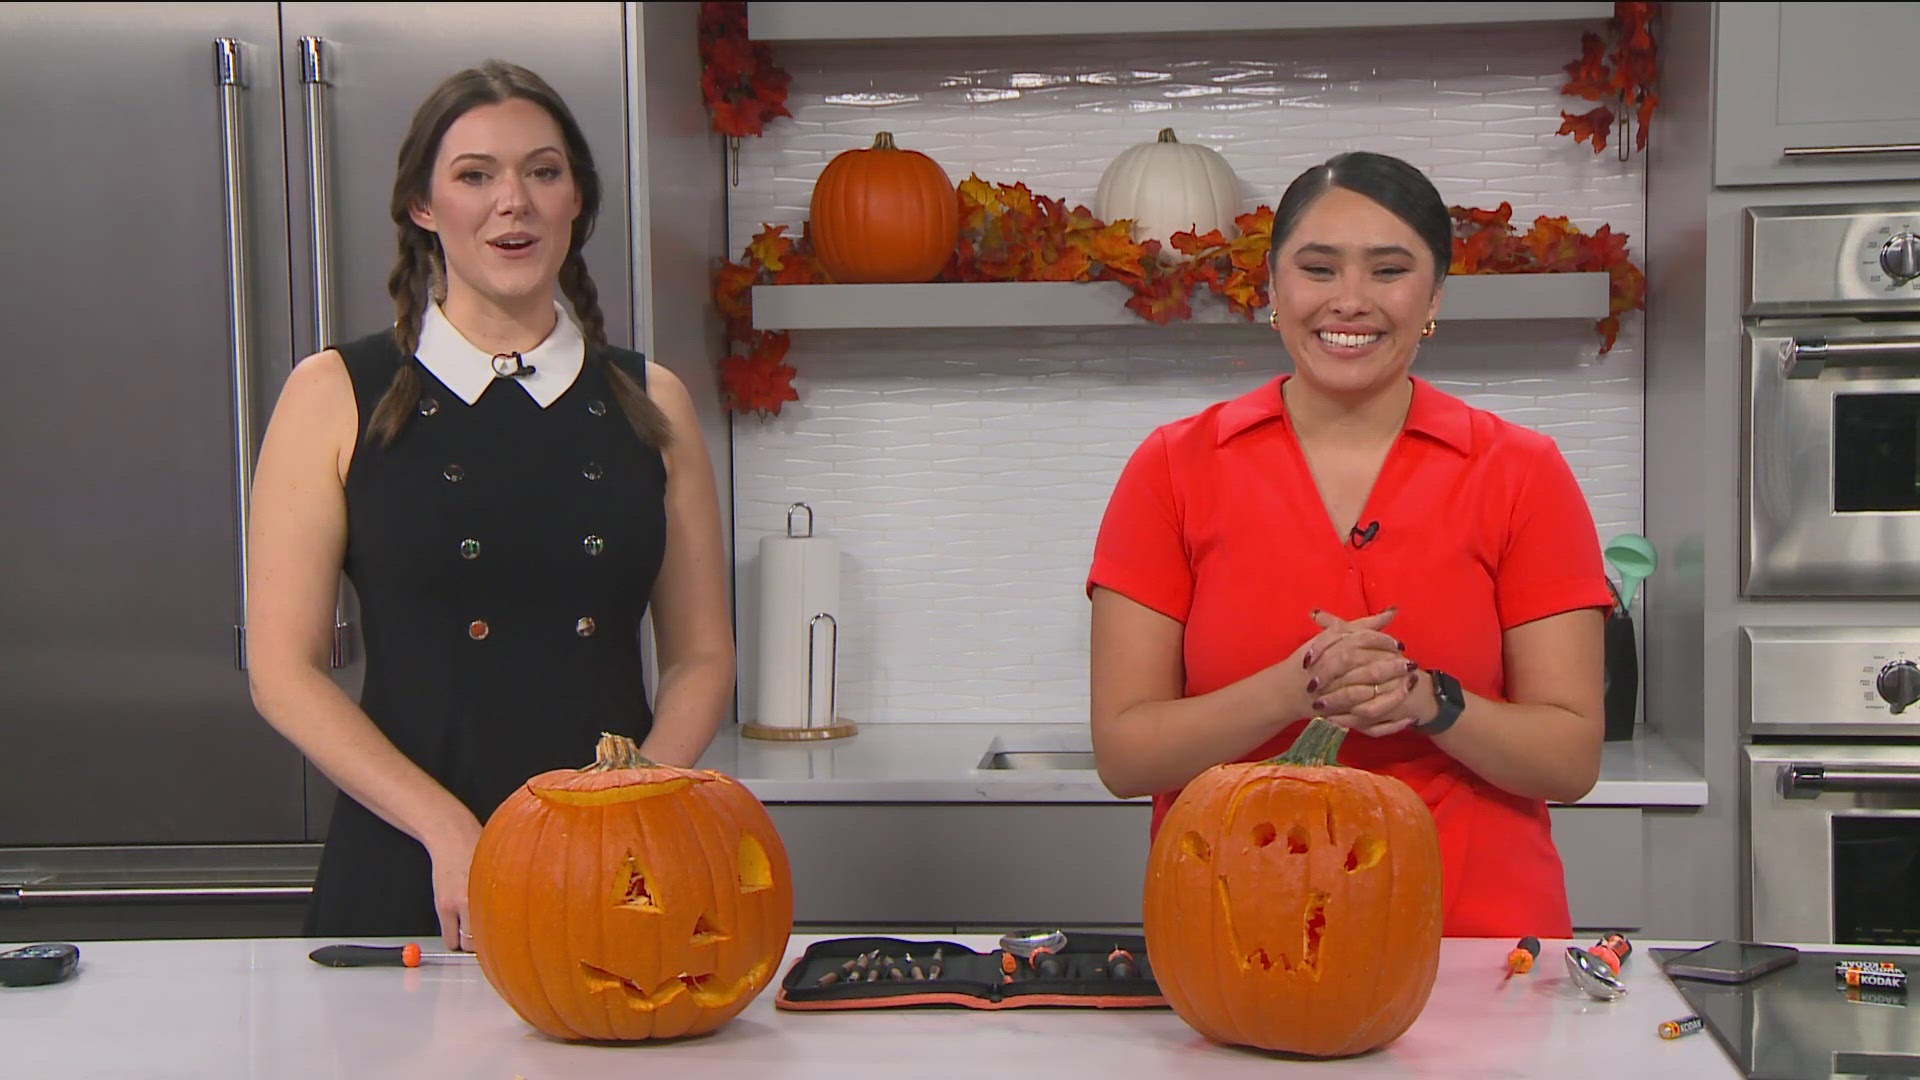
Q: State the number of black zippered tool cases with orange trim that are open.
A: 1